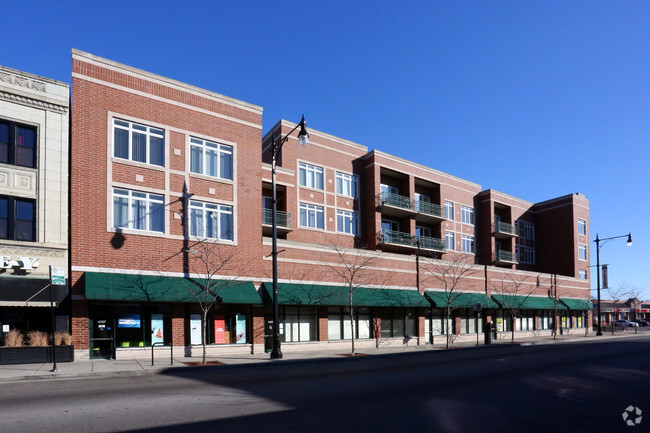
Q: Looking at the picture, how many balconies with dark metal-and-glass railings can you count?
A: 7